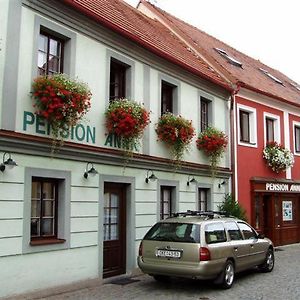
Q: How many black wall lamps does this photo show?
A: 5